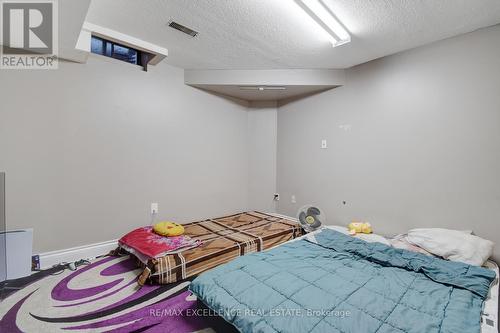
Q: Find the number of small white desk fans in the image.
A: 1